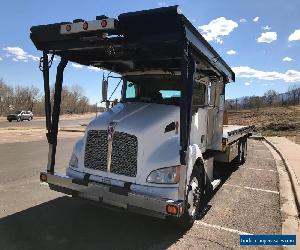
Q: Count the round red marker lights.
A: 3